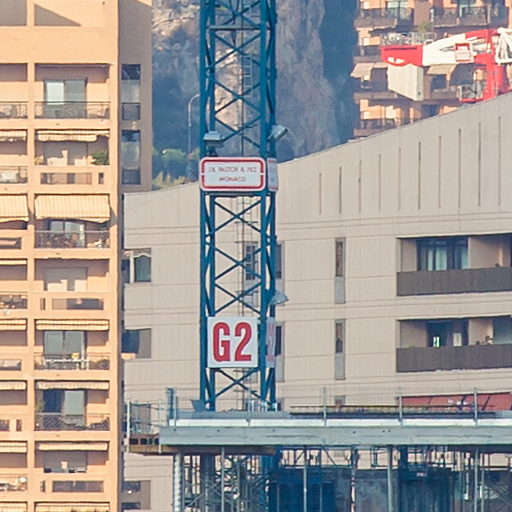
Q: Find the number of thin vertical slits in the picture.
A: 10